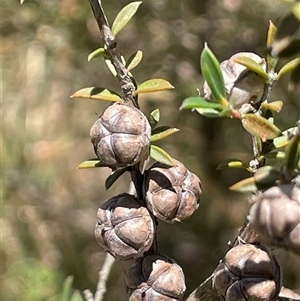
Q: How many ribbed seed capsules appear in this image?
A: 7